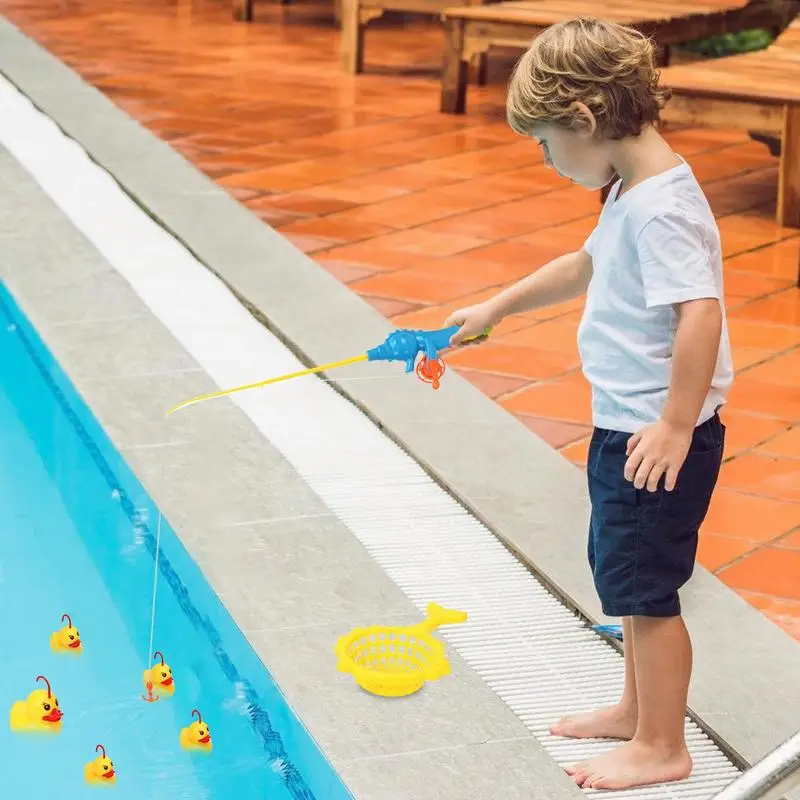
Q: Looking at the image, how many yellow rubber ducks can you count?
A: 5